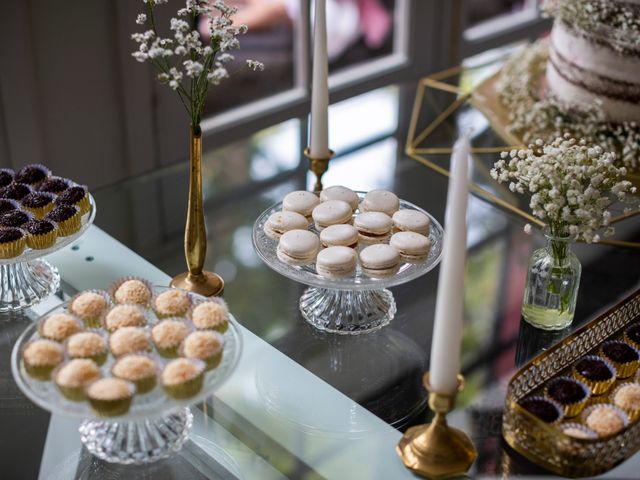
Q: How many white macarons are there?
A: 12